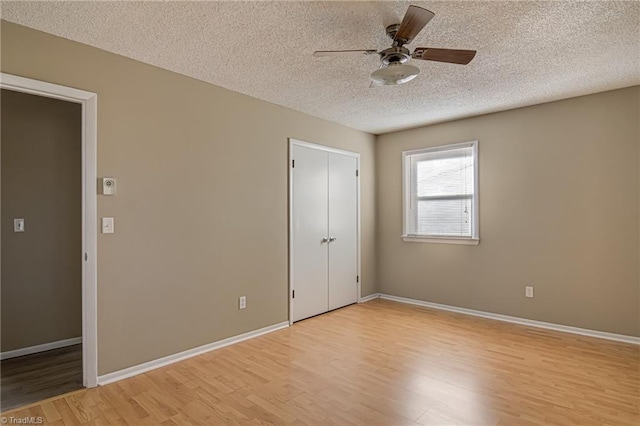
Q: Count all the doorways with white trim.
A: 2